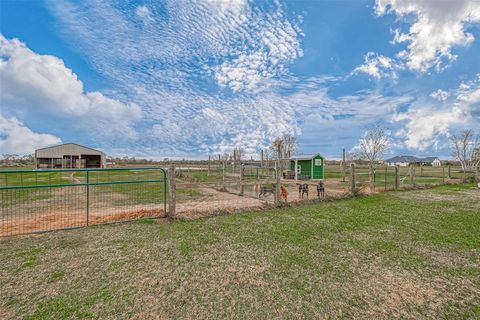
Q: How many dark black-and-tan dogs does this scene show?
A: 2